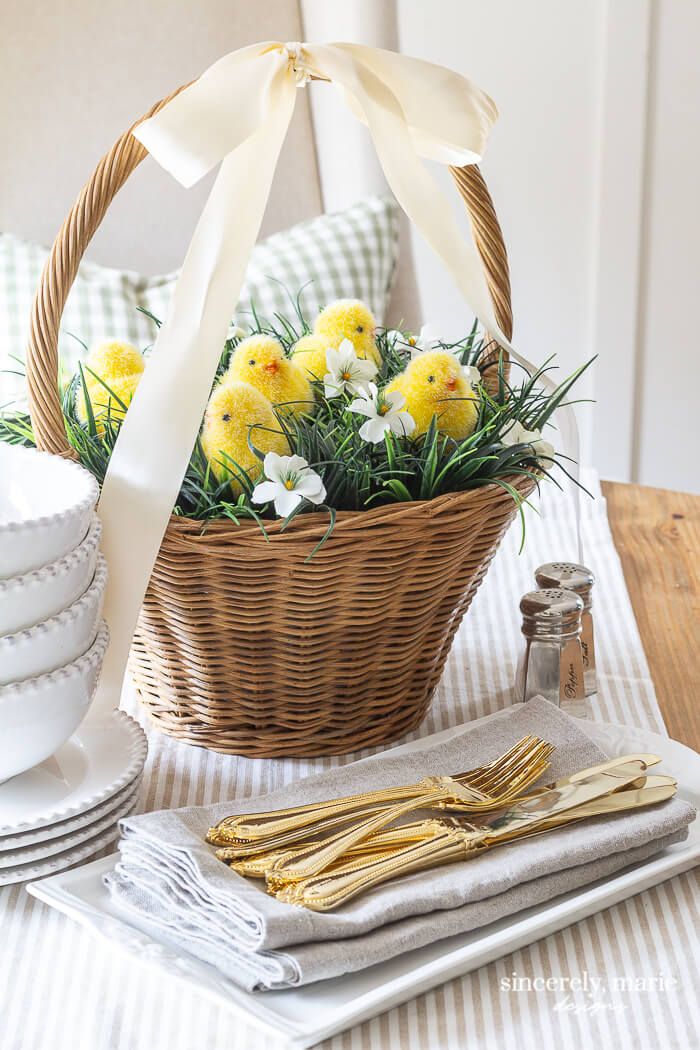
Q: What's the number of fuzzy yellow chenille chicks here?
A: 5